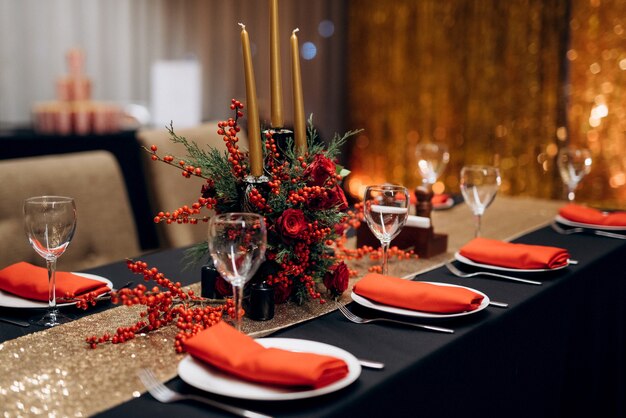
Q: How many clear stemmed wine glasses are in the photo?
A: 6